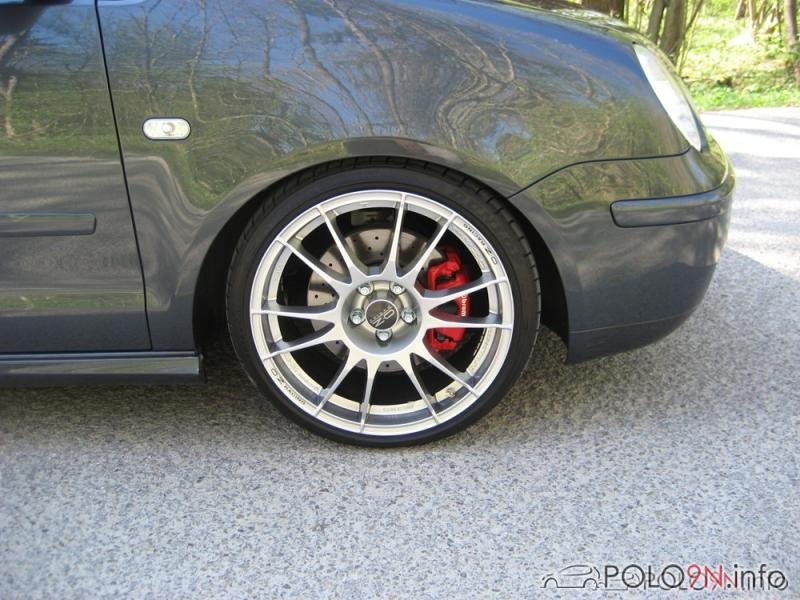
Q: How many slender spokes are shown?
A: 12